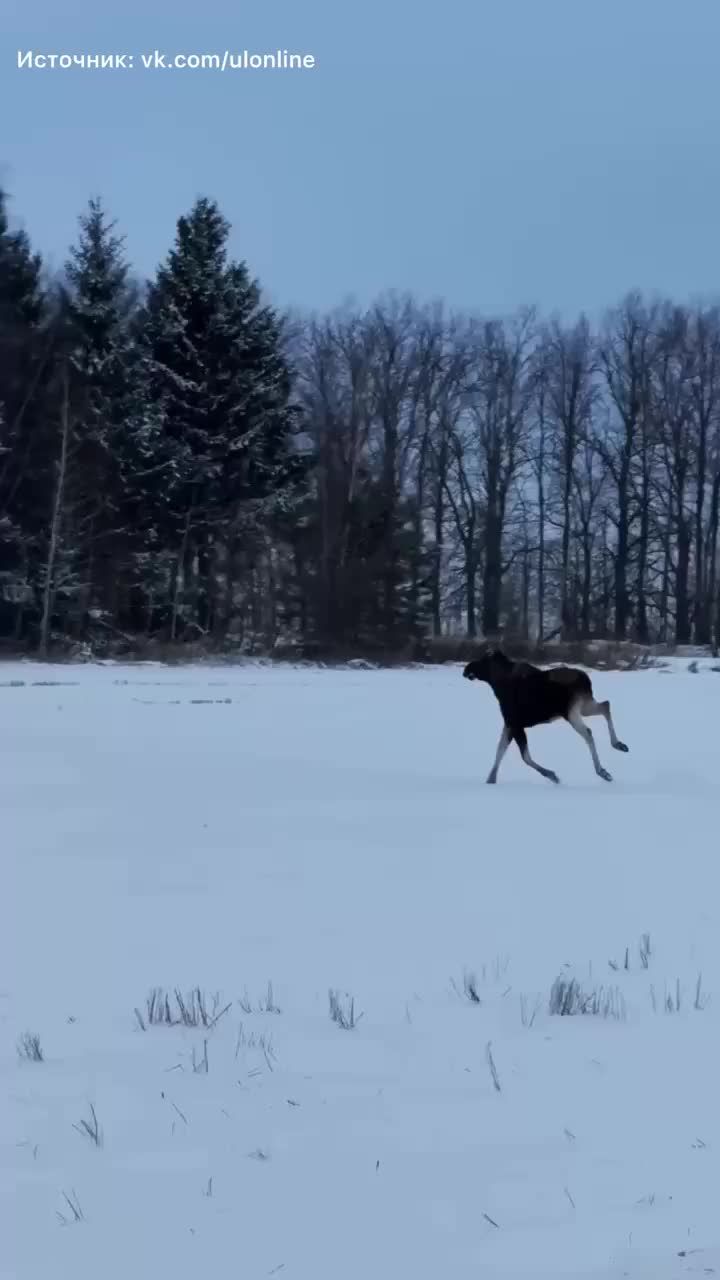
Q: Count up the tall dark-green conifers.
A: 3